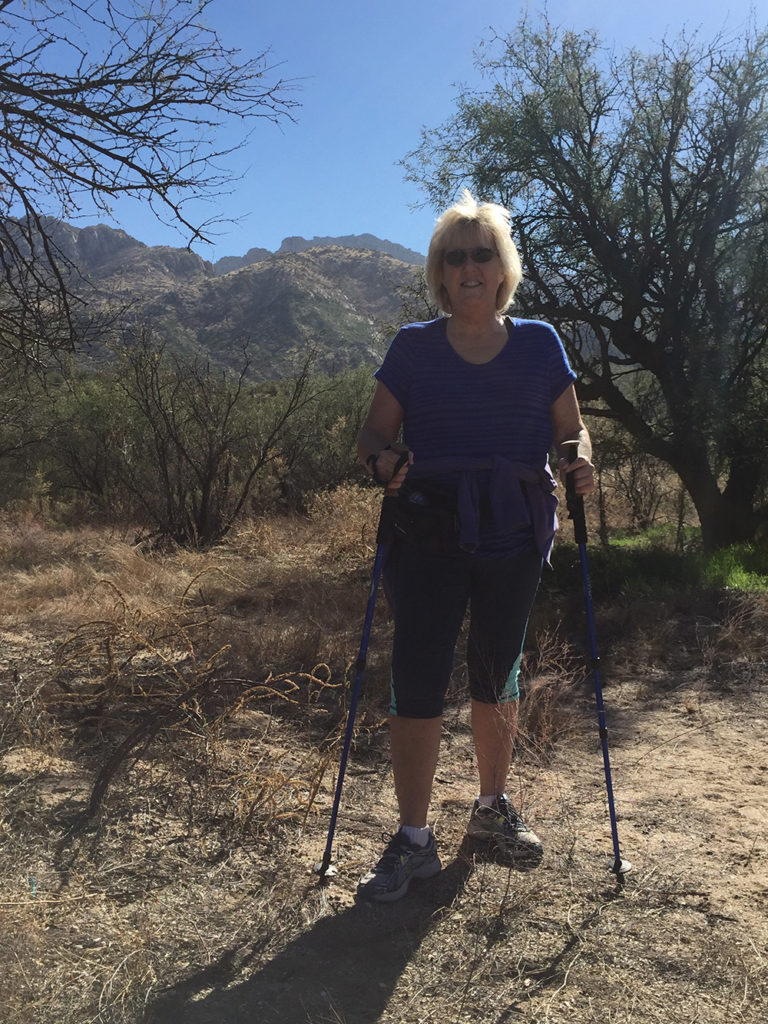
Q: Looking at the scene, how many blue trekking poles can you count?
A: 2